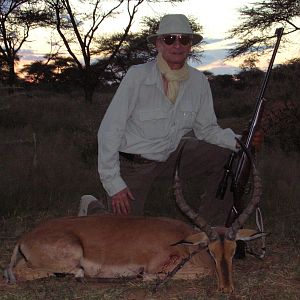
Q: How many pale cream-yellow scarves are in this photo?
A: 1